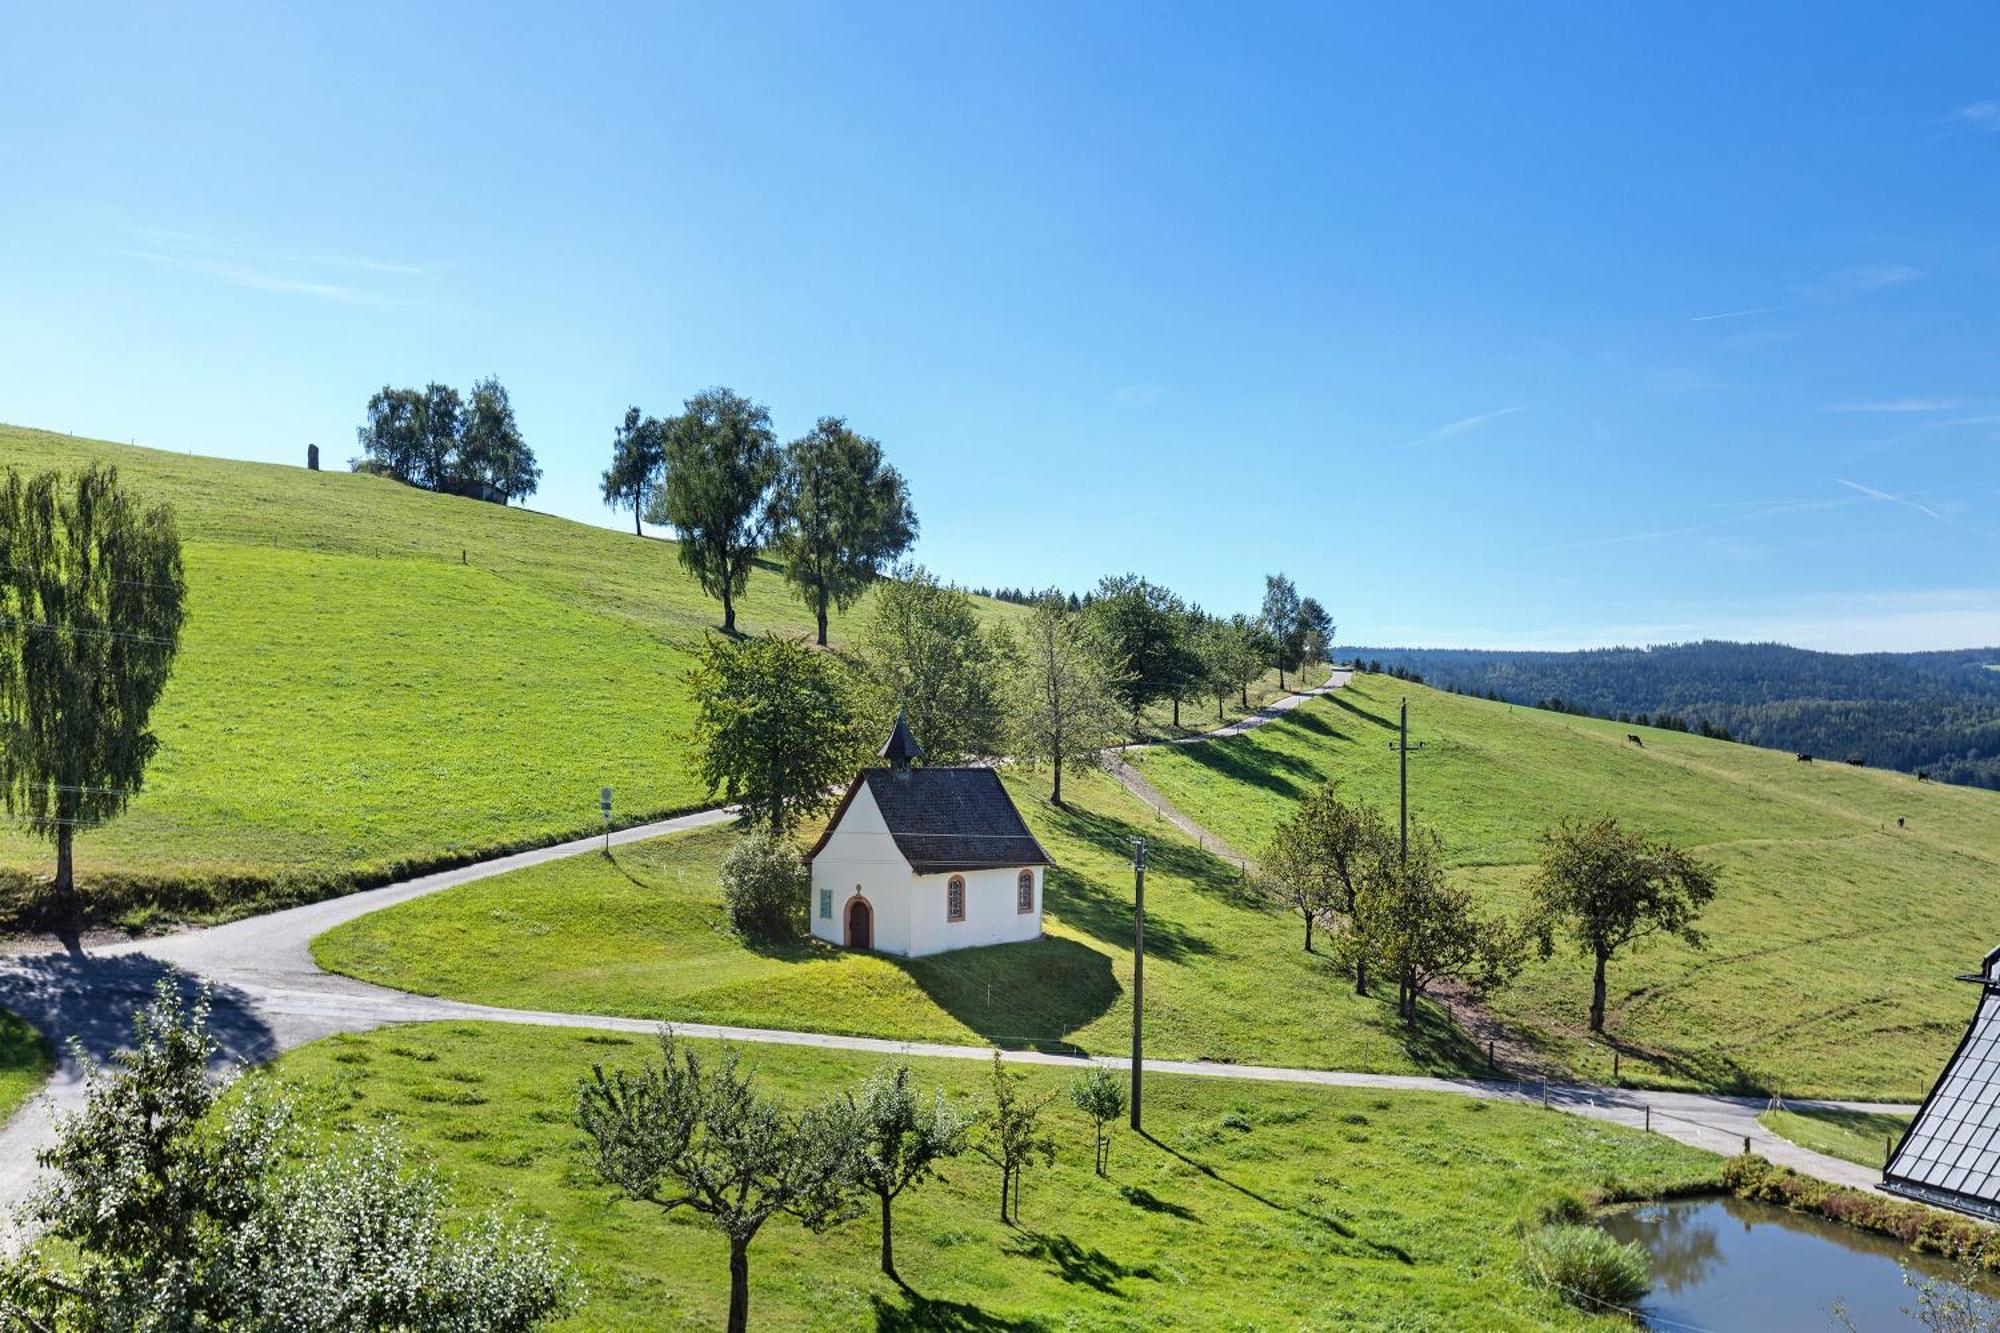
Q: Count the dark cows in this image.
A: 5